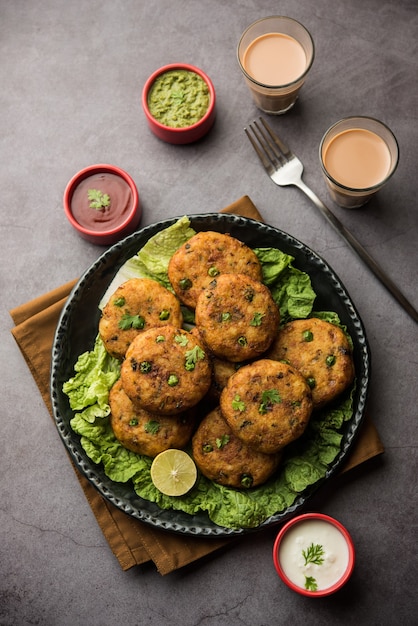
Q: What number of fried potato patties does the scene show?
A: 9